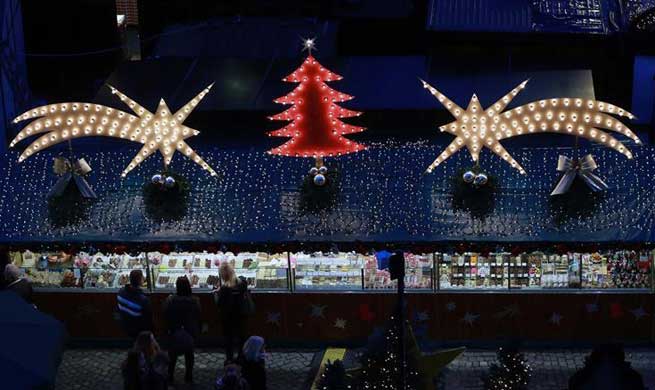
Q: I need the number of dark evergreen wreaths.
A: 5